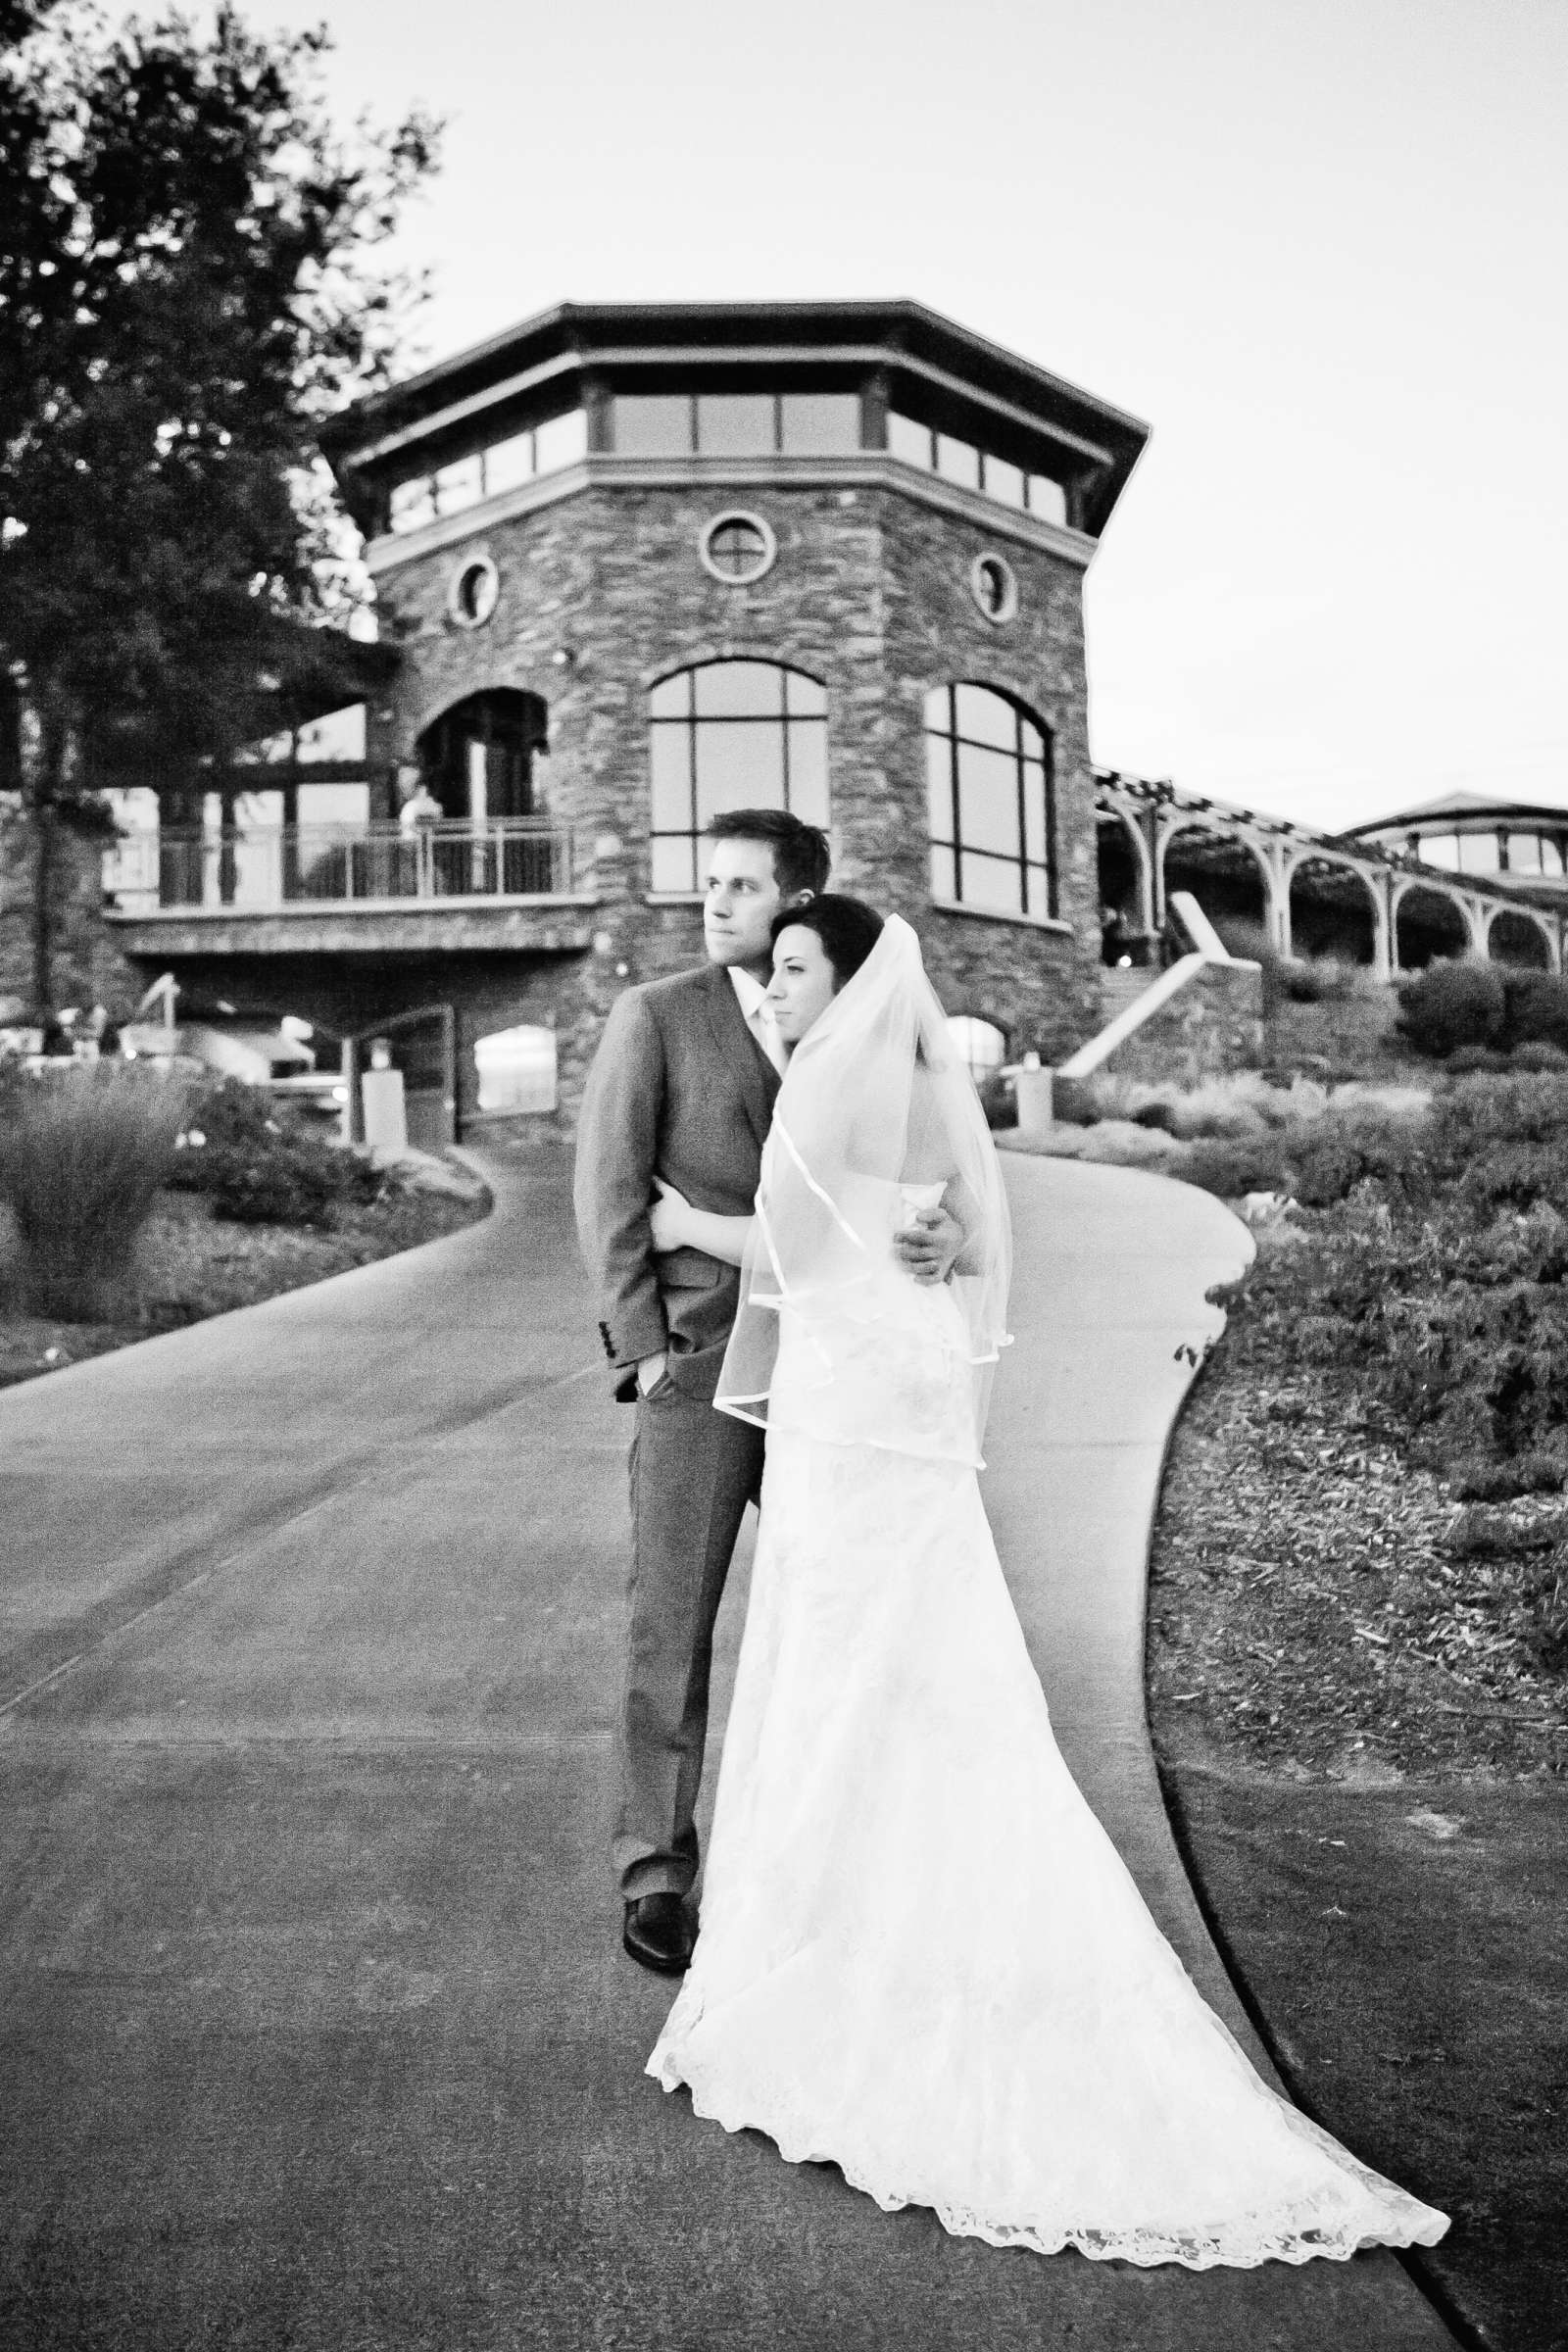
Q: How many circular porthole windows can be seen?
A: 3